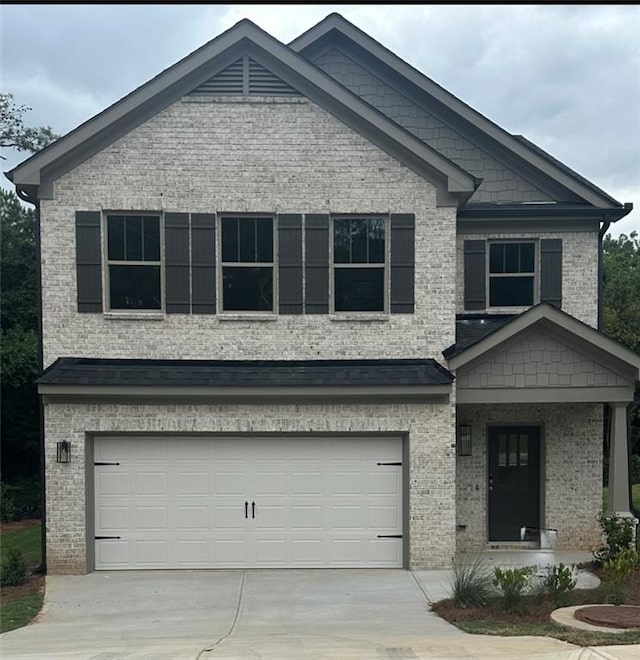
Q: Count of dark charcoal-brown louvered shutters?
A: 8